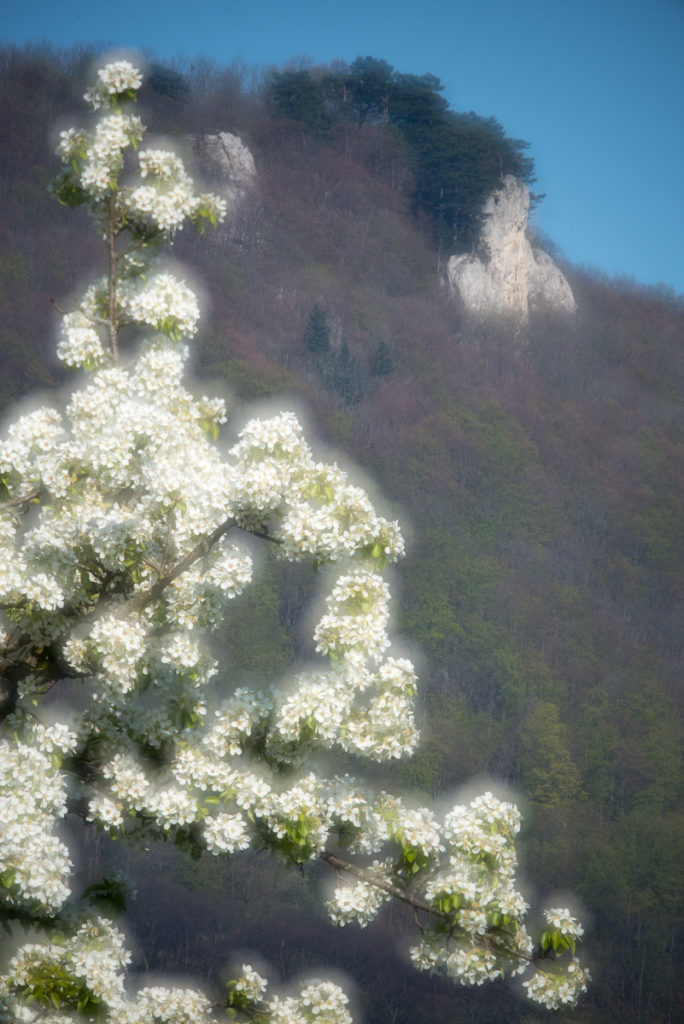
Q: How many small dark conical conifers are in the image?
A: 3